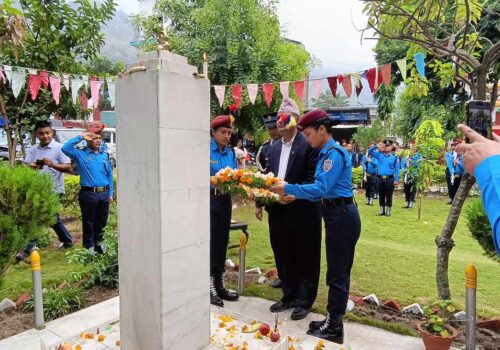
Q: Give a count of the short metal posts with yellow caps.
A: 3